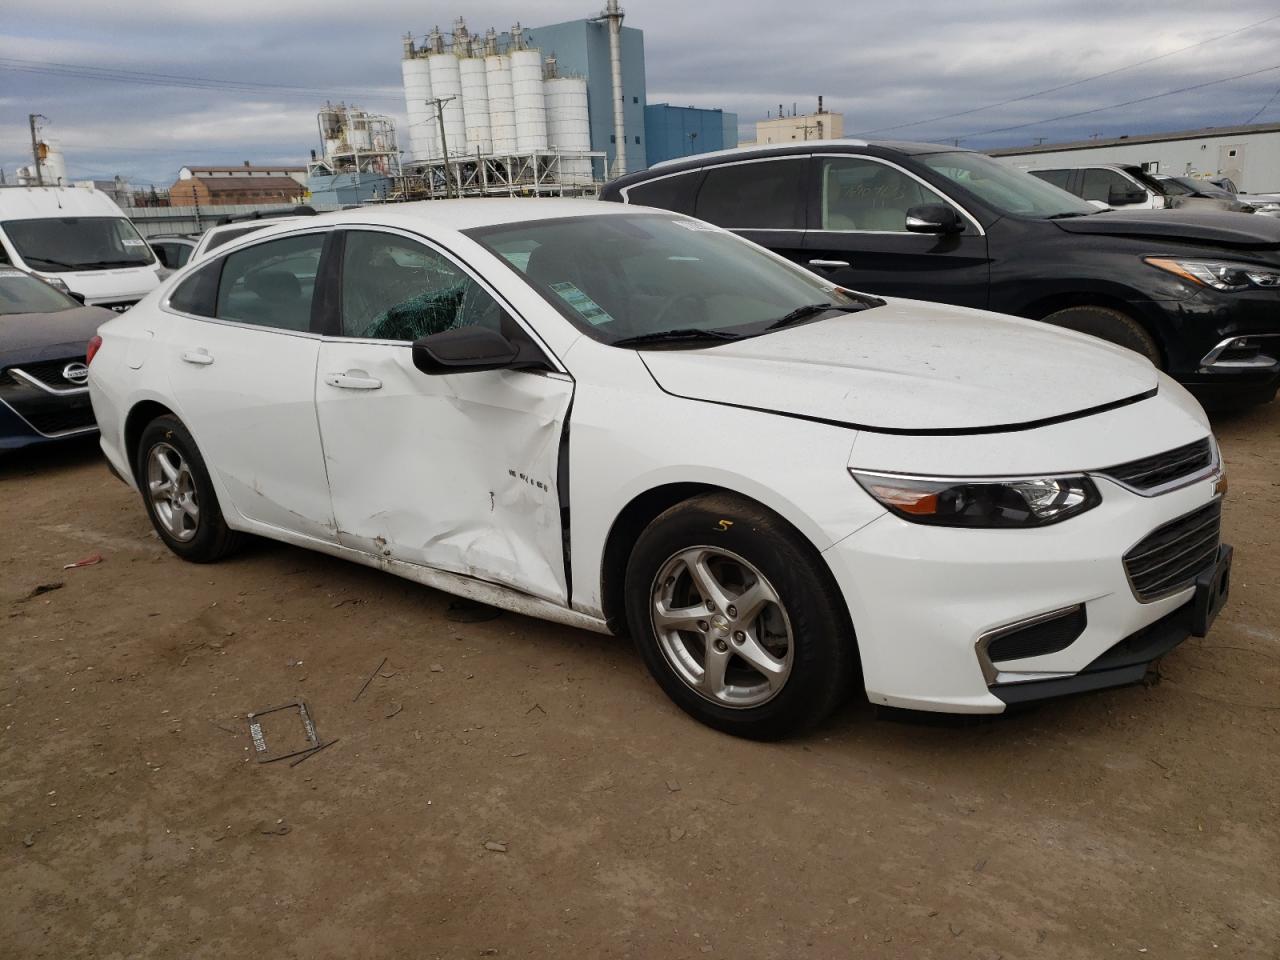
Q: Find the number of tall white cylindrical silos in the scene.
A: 6